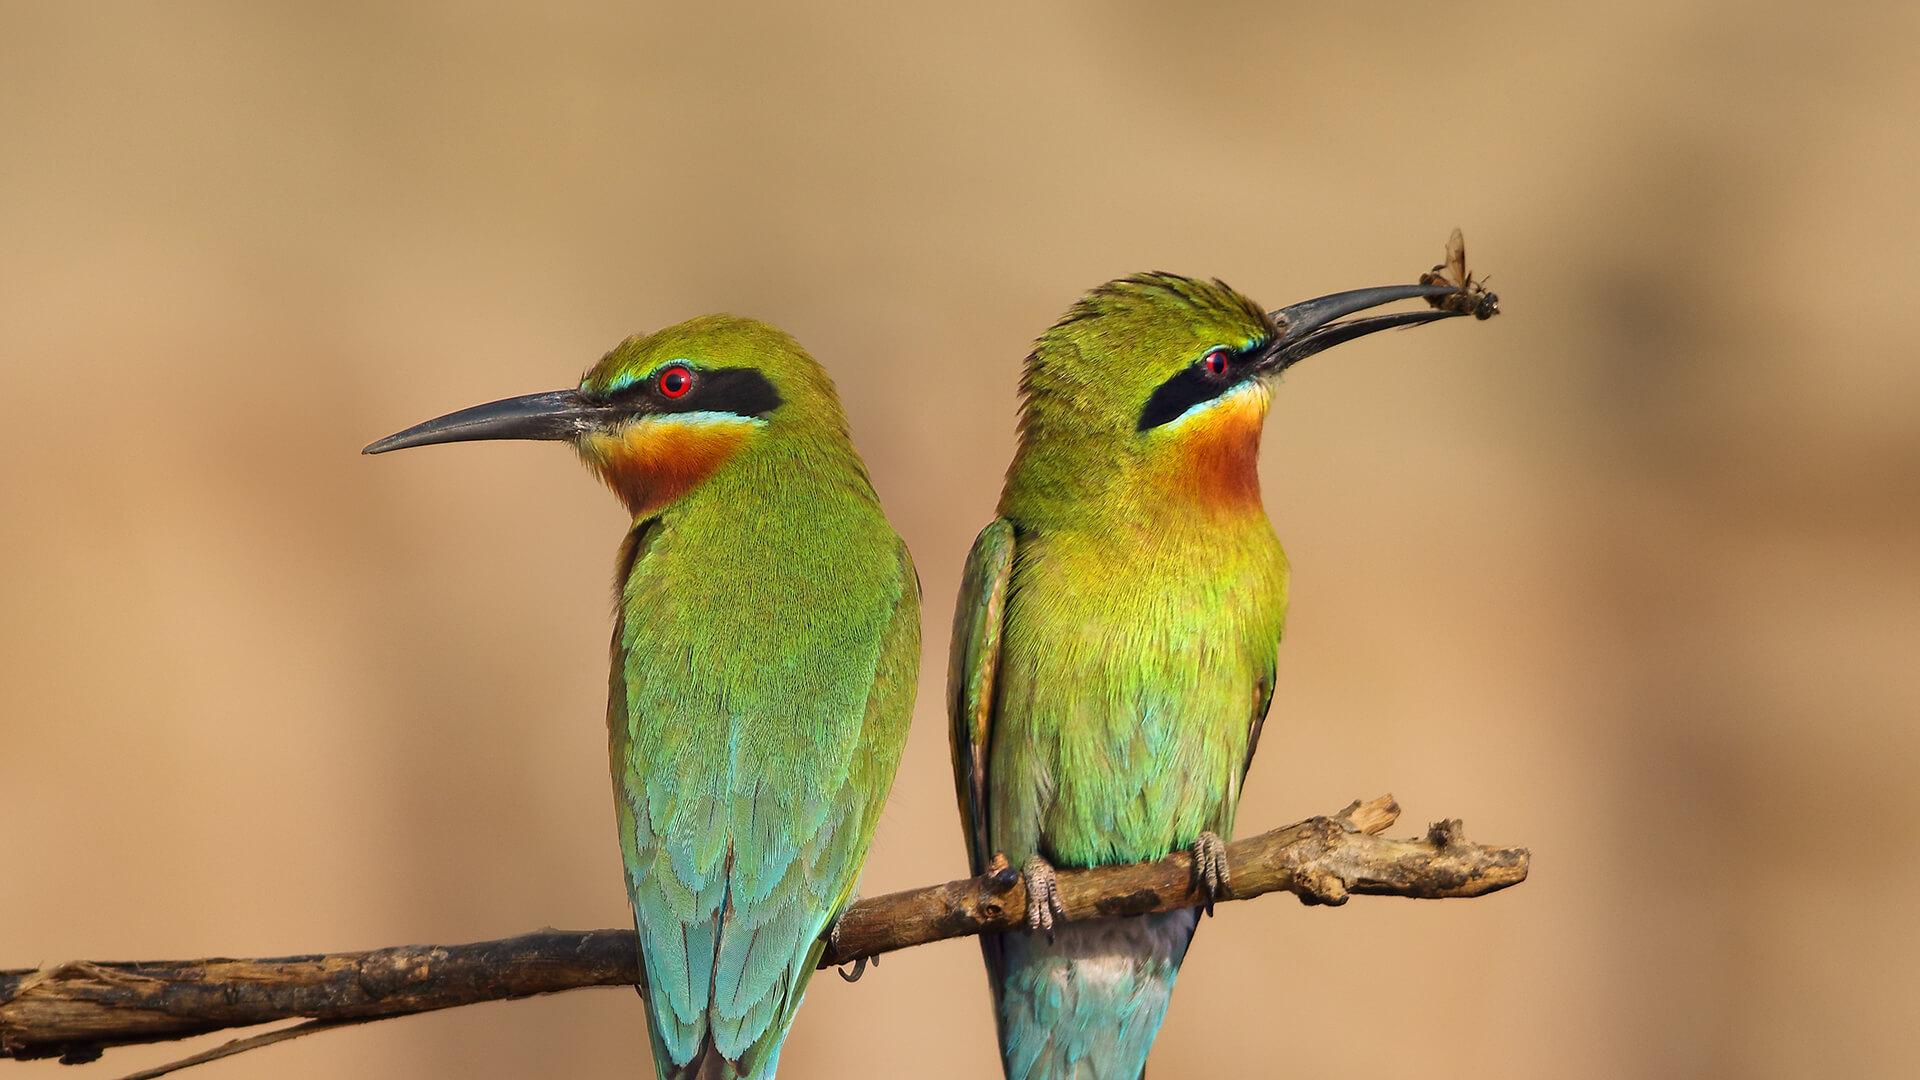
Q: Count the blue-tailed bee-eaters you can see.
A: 2